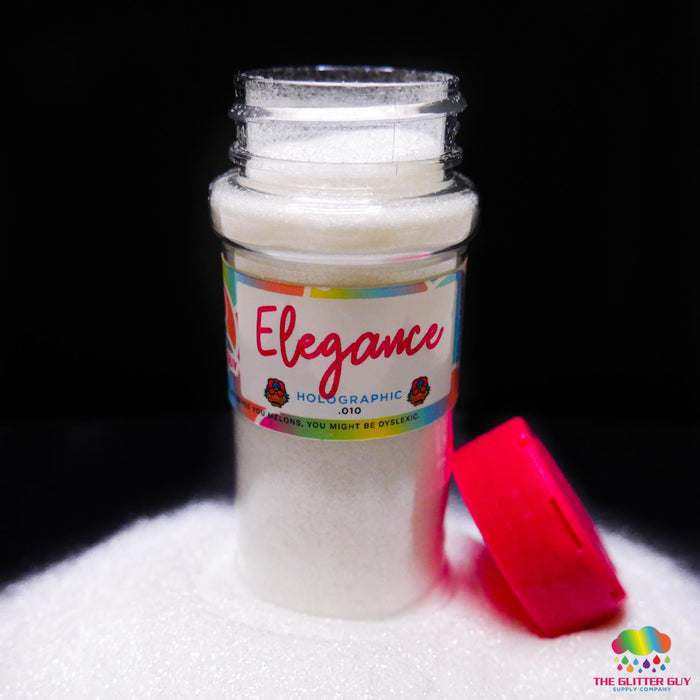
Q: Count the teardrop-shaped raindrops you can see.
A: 11